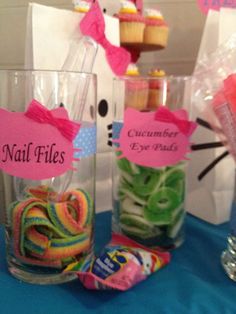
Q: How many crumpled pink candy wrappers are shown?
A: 1